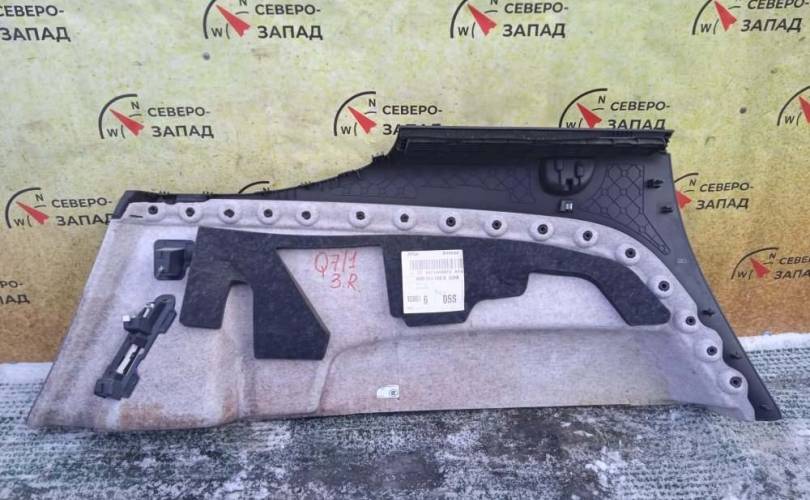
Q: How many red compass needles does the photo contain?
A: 10